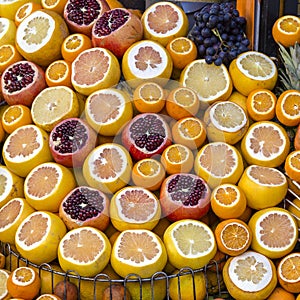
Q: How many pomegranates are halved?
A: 7